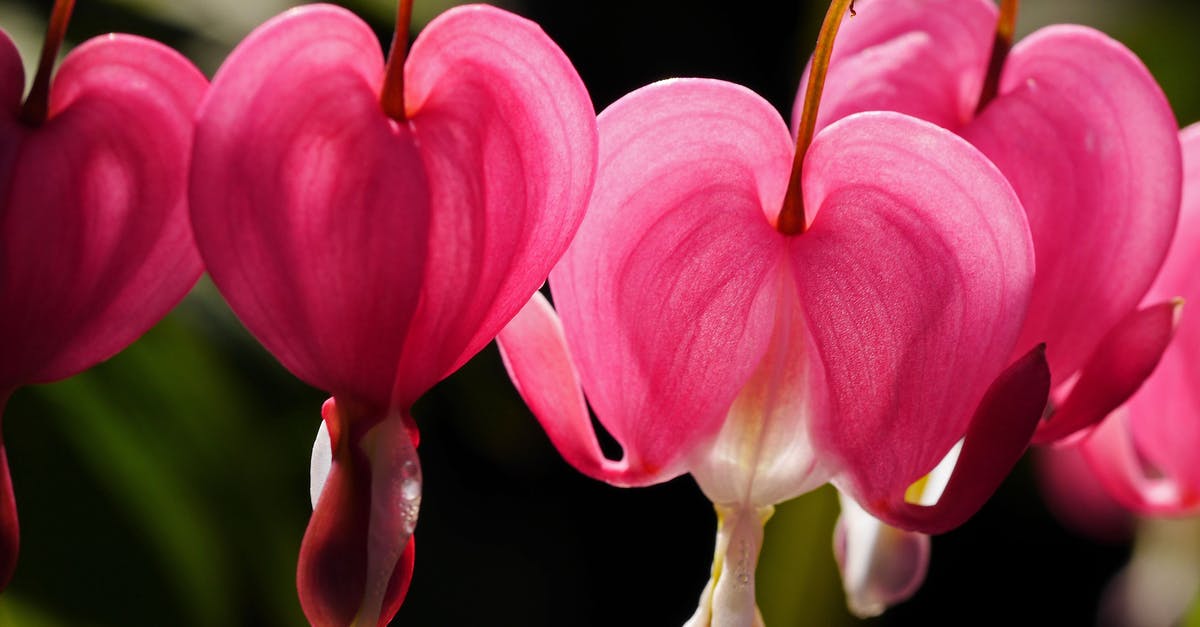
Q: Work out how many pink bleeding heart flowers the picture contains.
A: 5